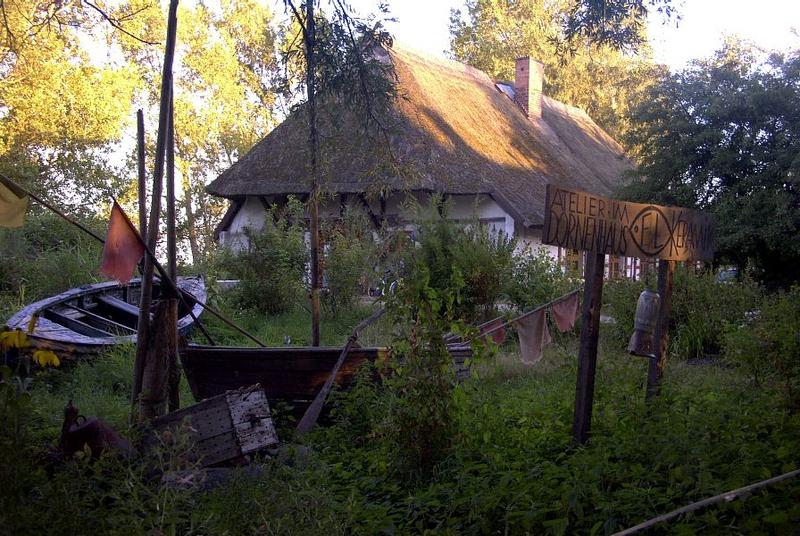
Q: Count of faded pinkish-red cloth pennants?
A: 4